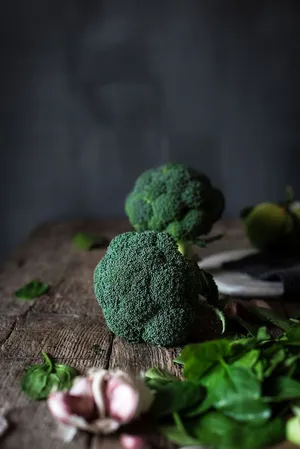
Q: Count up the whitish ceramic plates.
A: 1